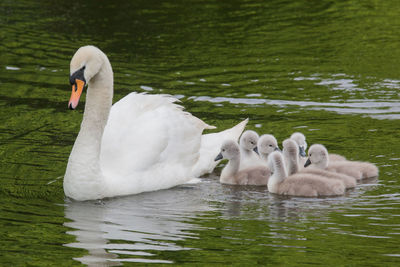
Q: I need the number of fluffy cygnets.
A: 7